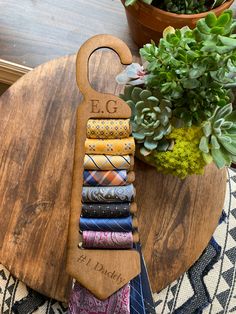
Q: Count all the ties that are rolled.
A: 8